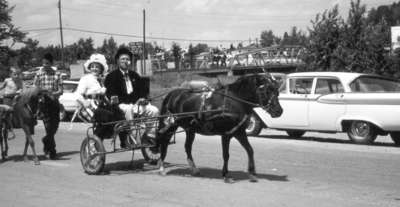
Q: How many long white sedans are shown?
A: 1